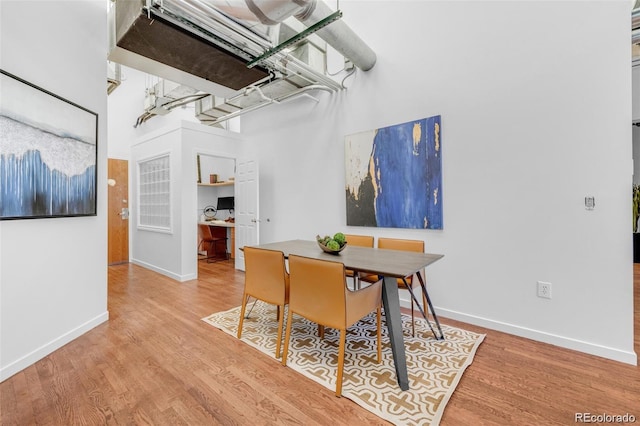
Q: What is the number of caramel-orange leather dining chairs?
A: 4